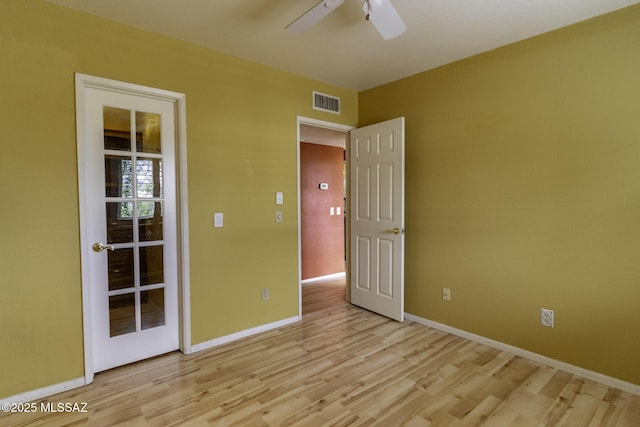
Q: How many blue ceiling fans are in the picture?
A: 0